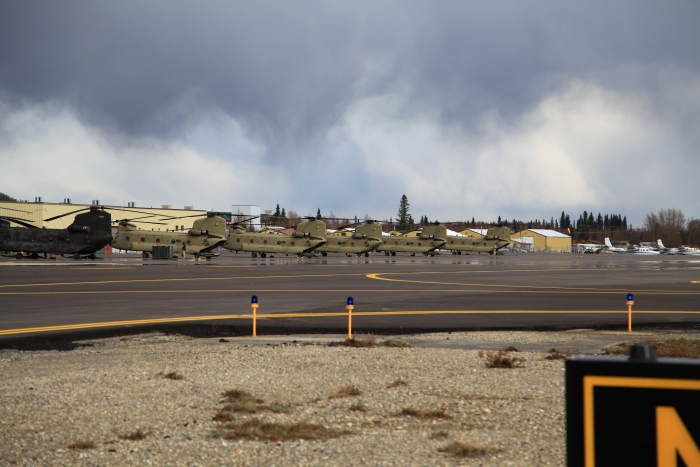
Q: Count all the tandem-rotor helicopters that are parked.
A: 6